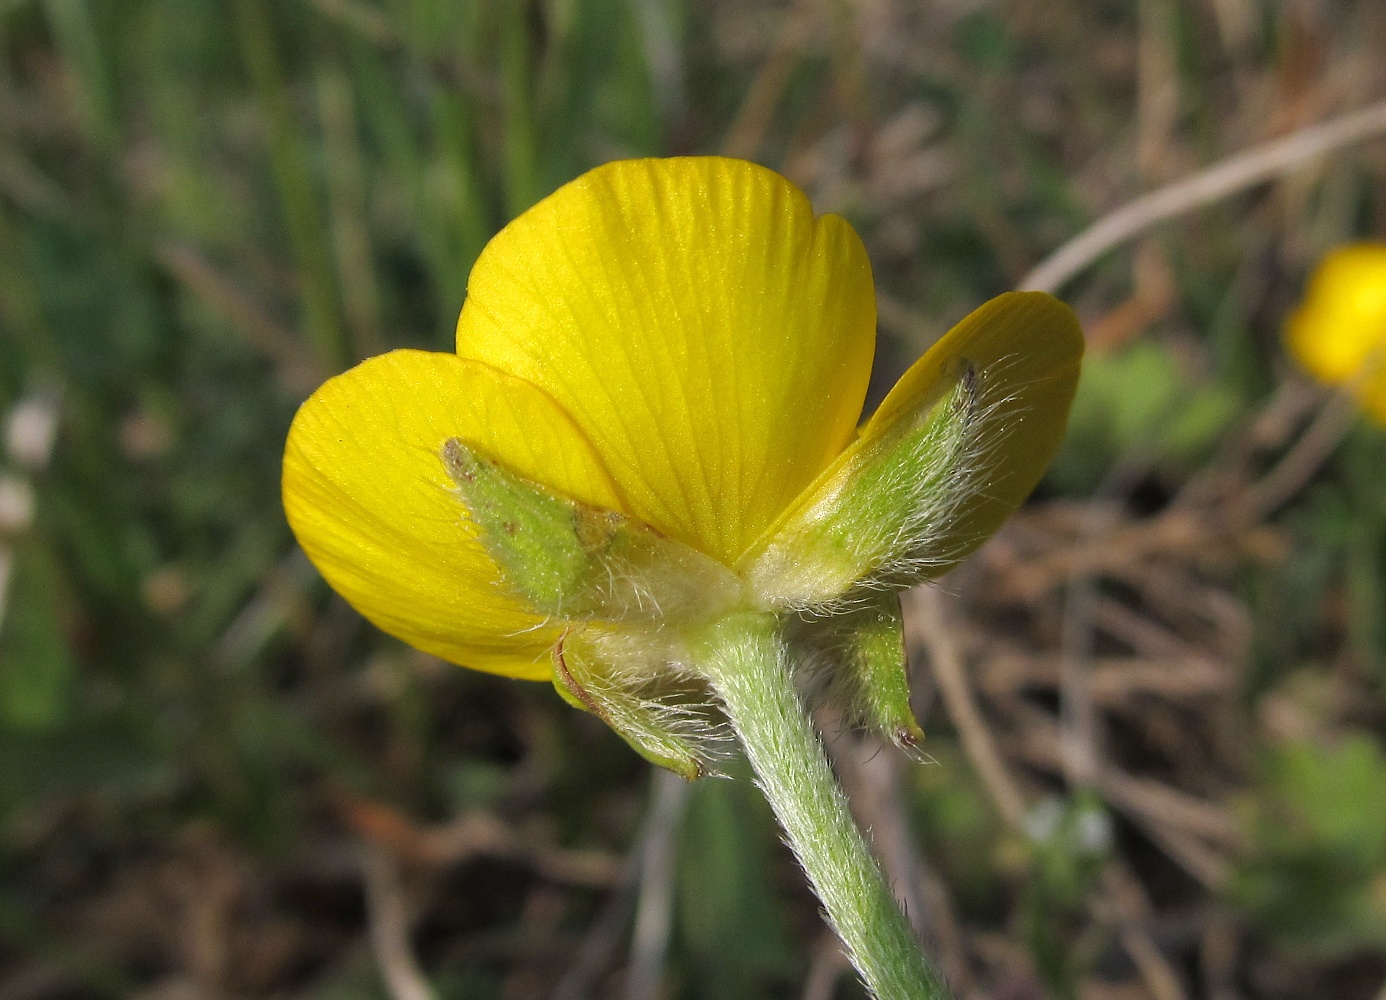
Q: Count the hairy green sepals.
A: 4